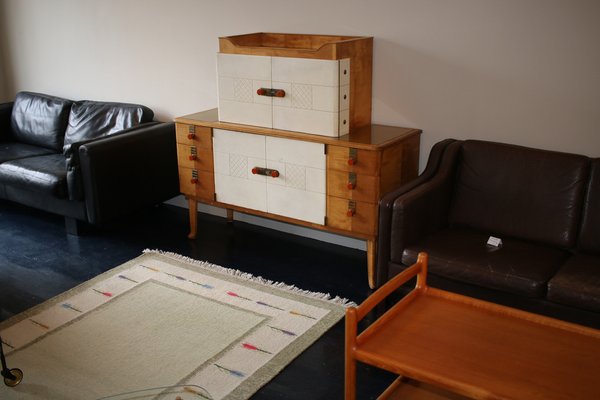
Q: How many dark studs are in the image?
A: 3